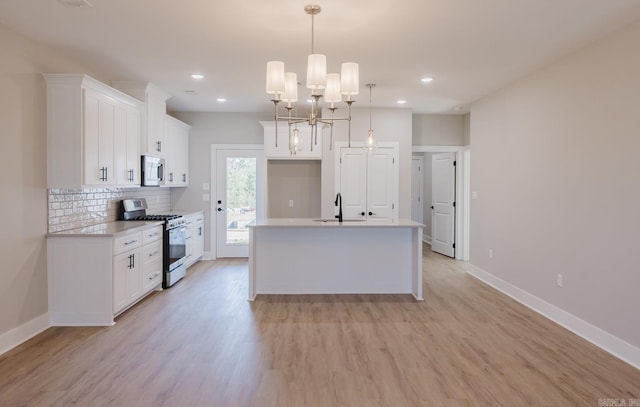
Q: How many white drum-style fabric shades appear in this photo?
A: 5